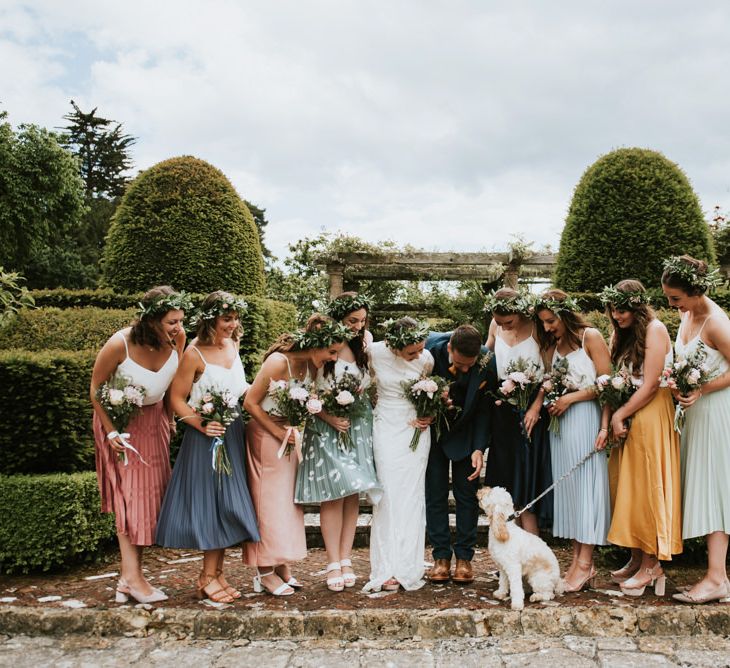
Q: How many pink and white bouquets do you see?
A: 9